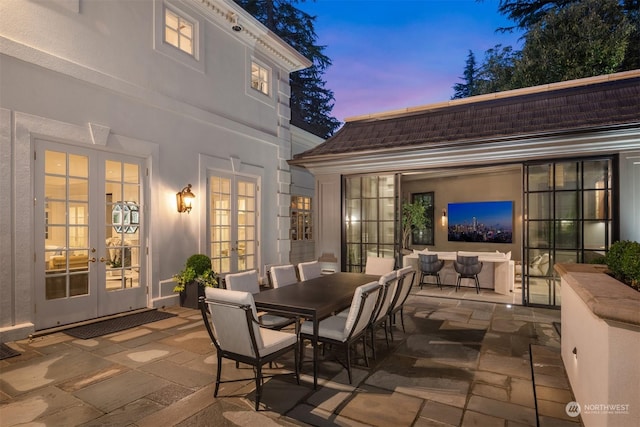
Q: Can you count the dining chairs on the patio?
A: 8